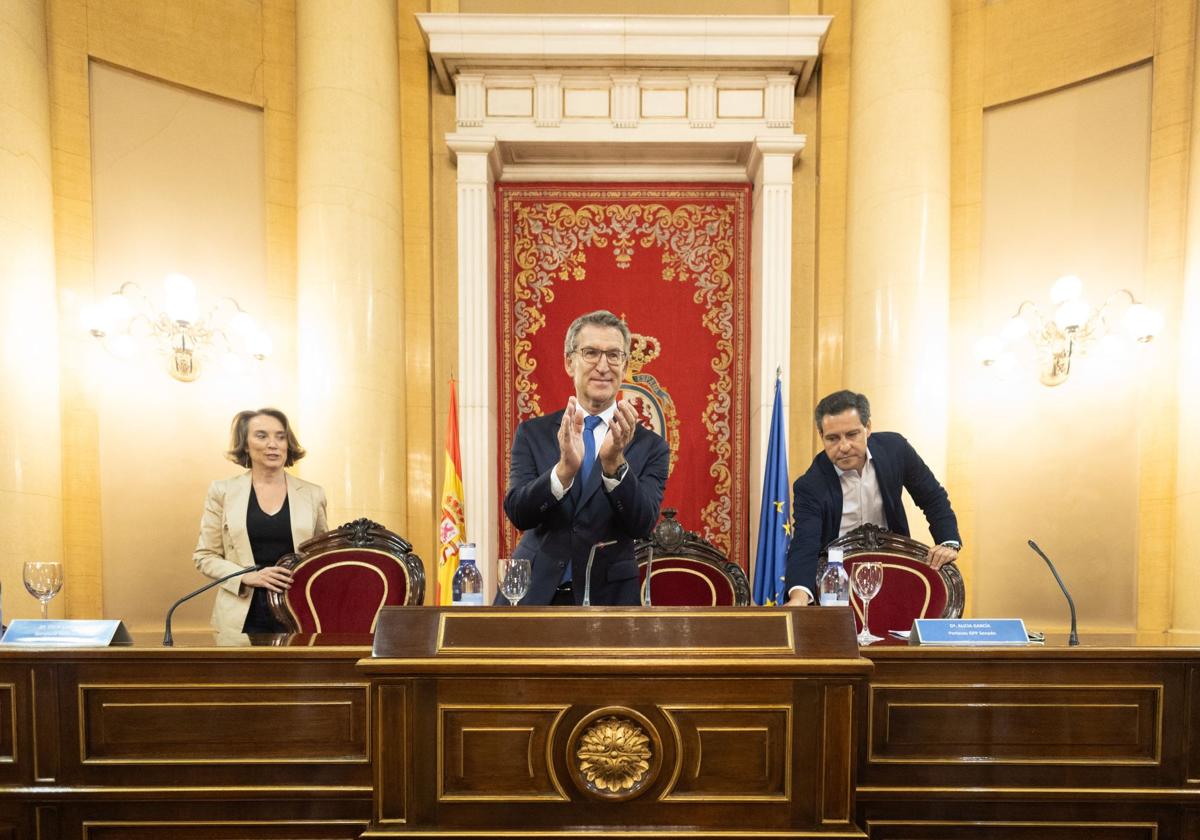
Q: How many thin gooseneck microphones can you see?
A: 4